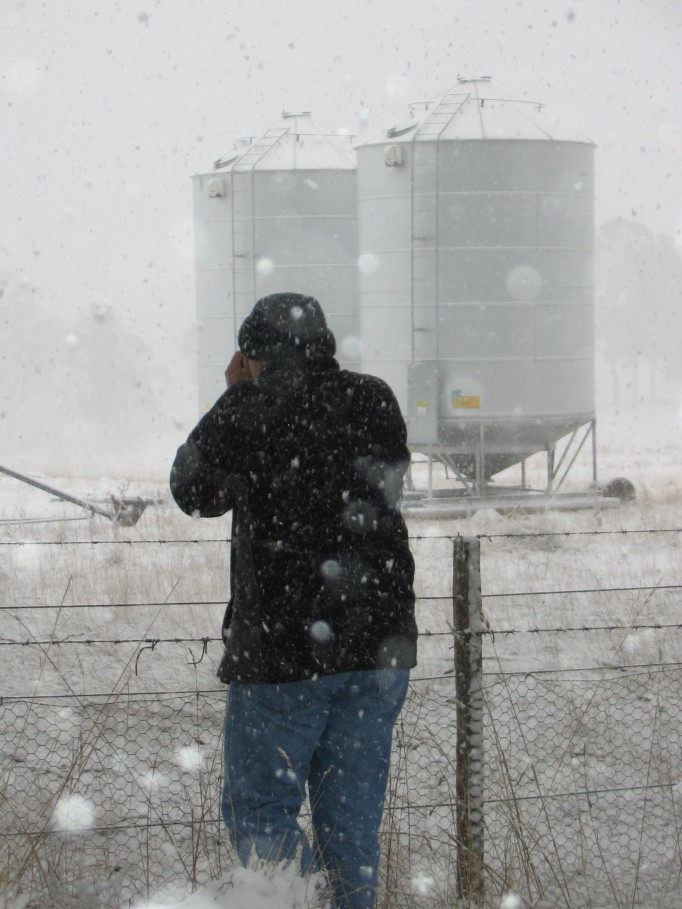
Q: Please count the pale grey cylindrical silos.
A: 2